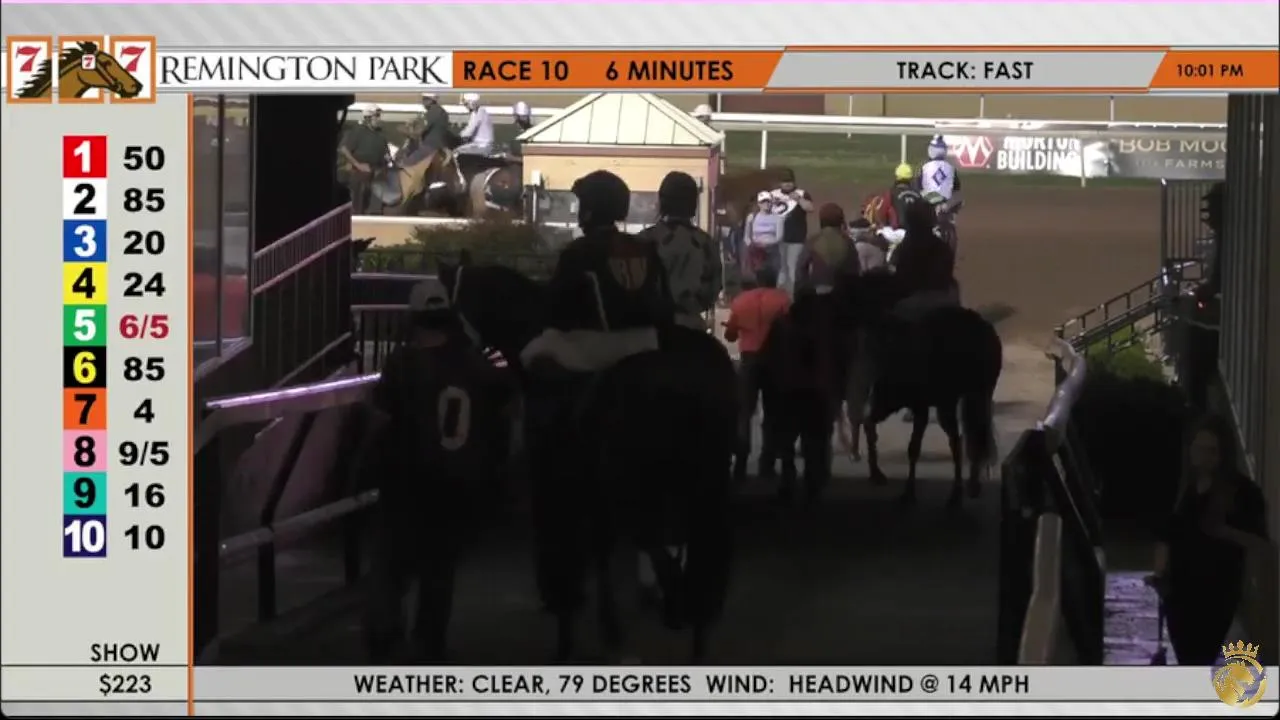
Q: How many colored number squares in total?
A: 10